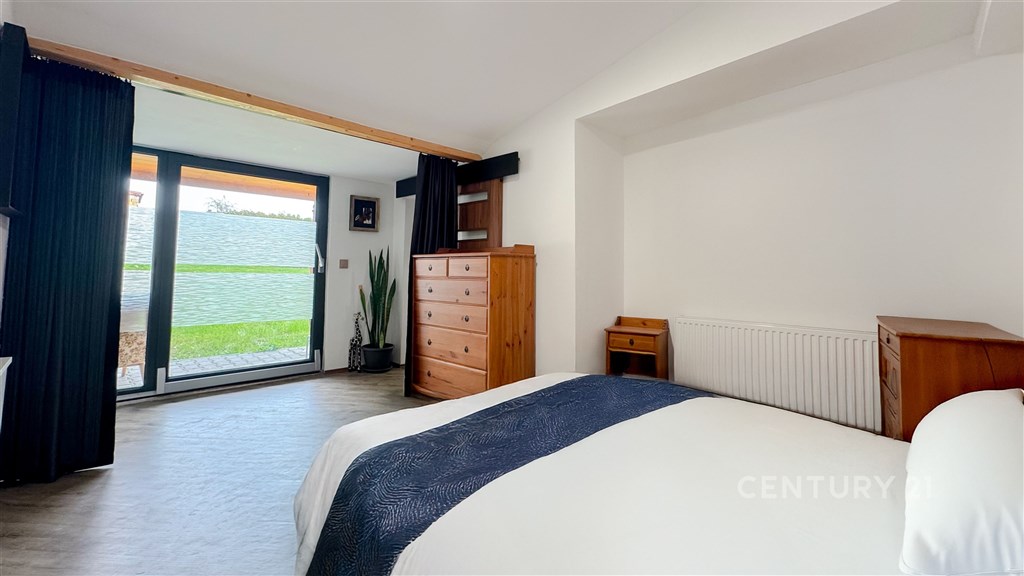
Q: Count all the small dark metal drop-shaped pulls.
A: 11